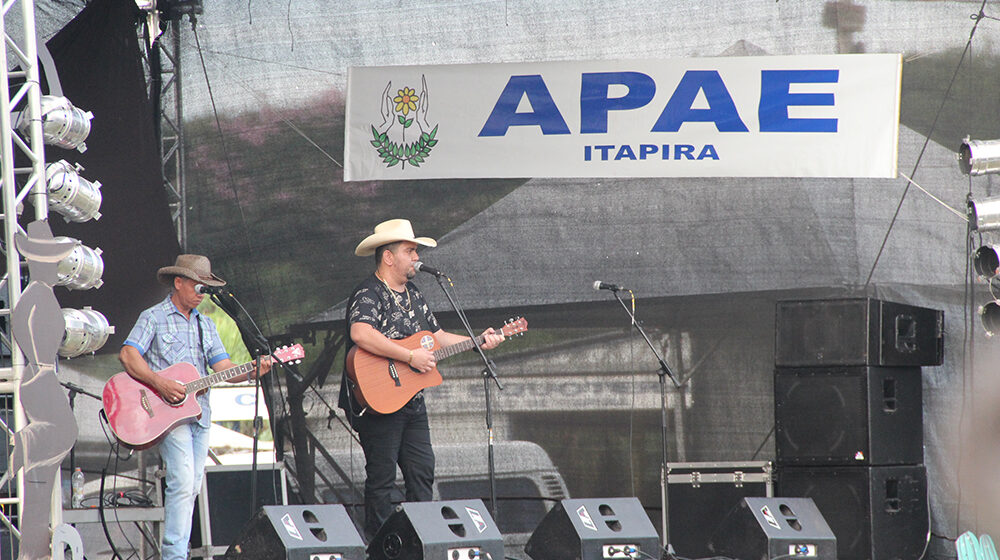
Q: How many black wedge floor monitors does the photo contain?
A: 4